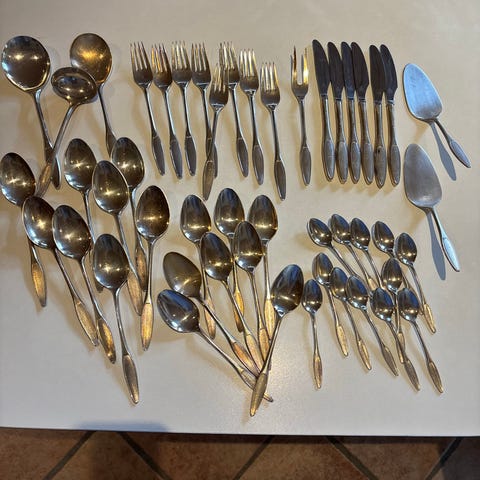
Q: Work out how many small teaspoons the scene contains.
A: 12